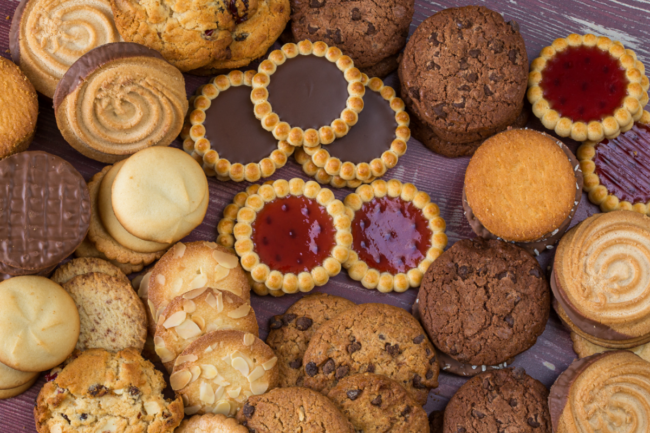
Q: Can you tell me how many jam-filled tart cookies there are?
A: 4